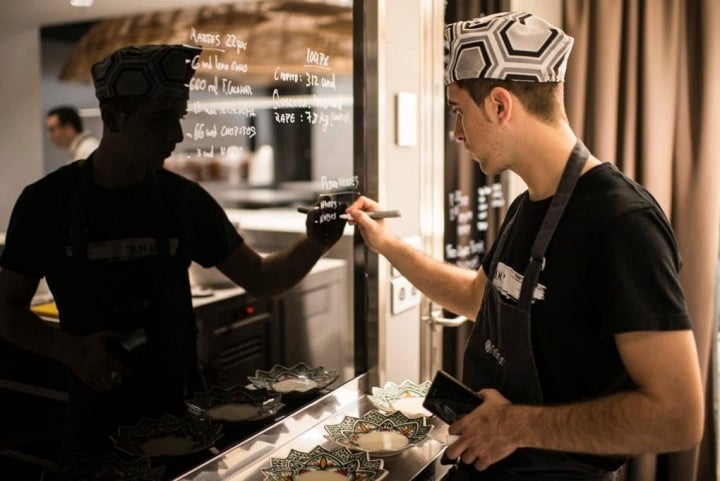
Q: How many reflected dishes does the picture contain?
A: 4